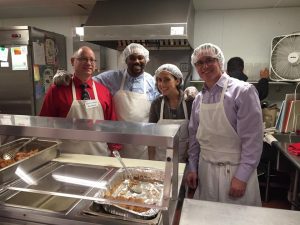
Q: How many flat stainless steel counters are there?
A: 2